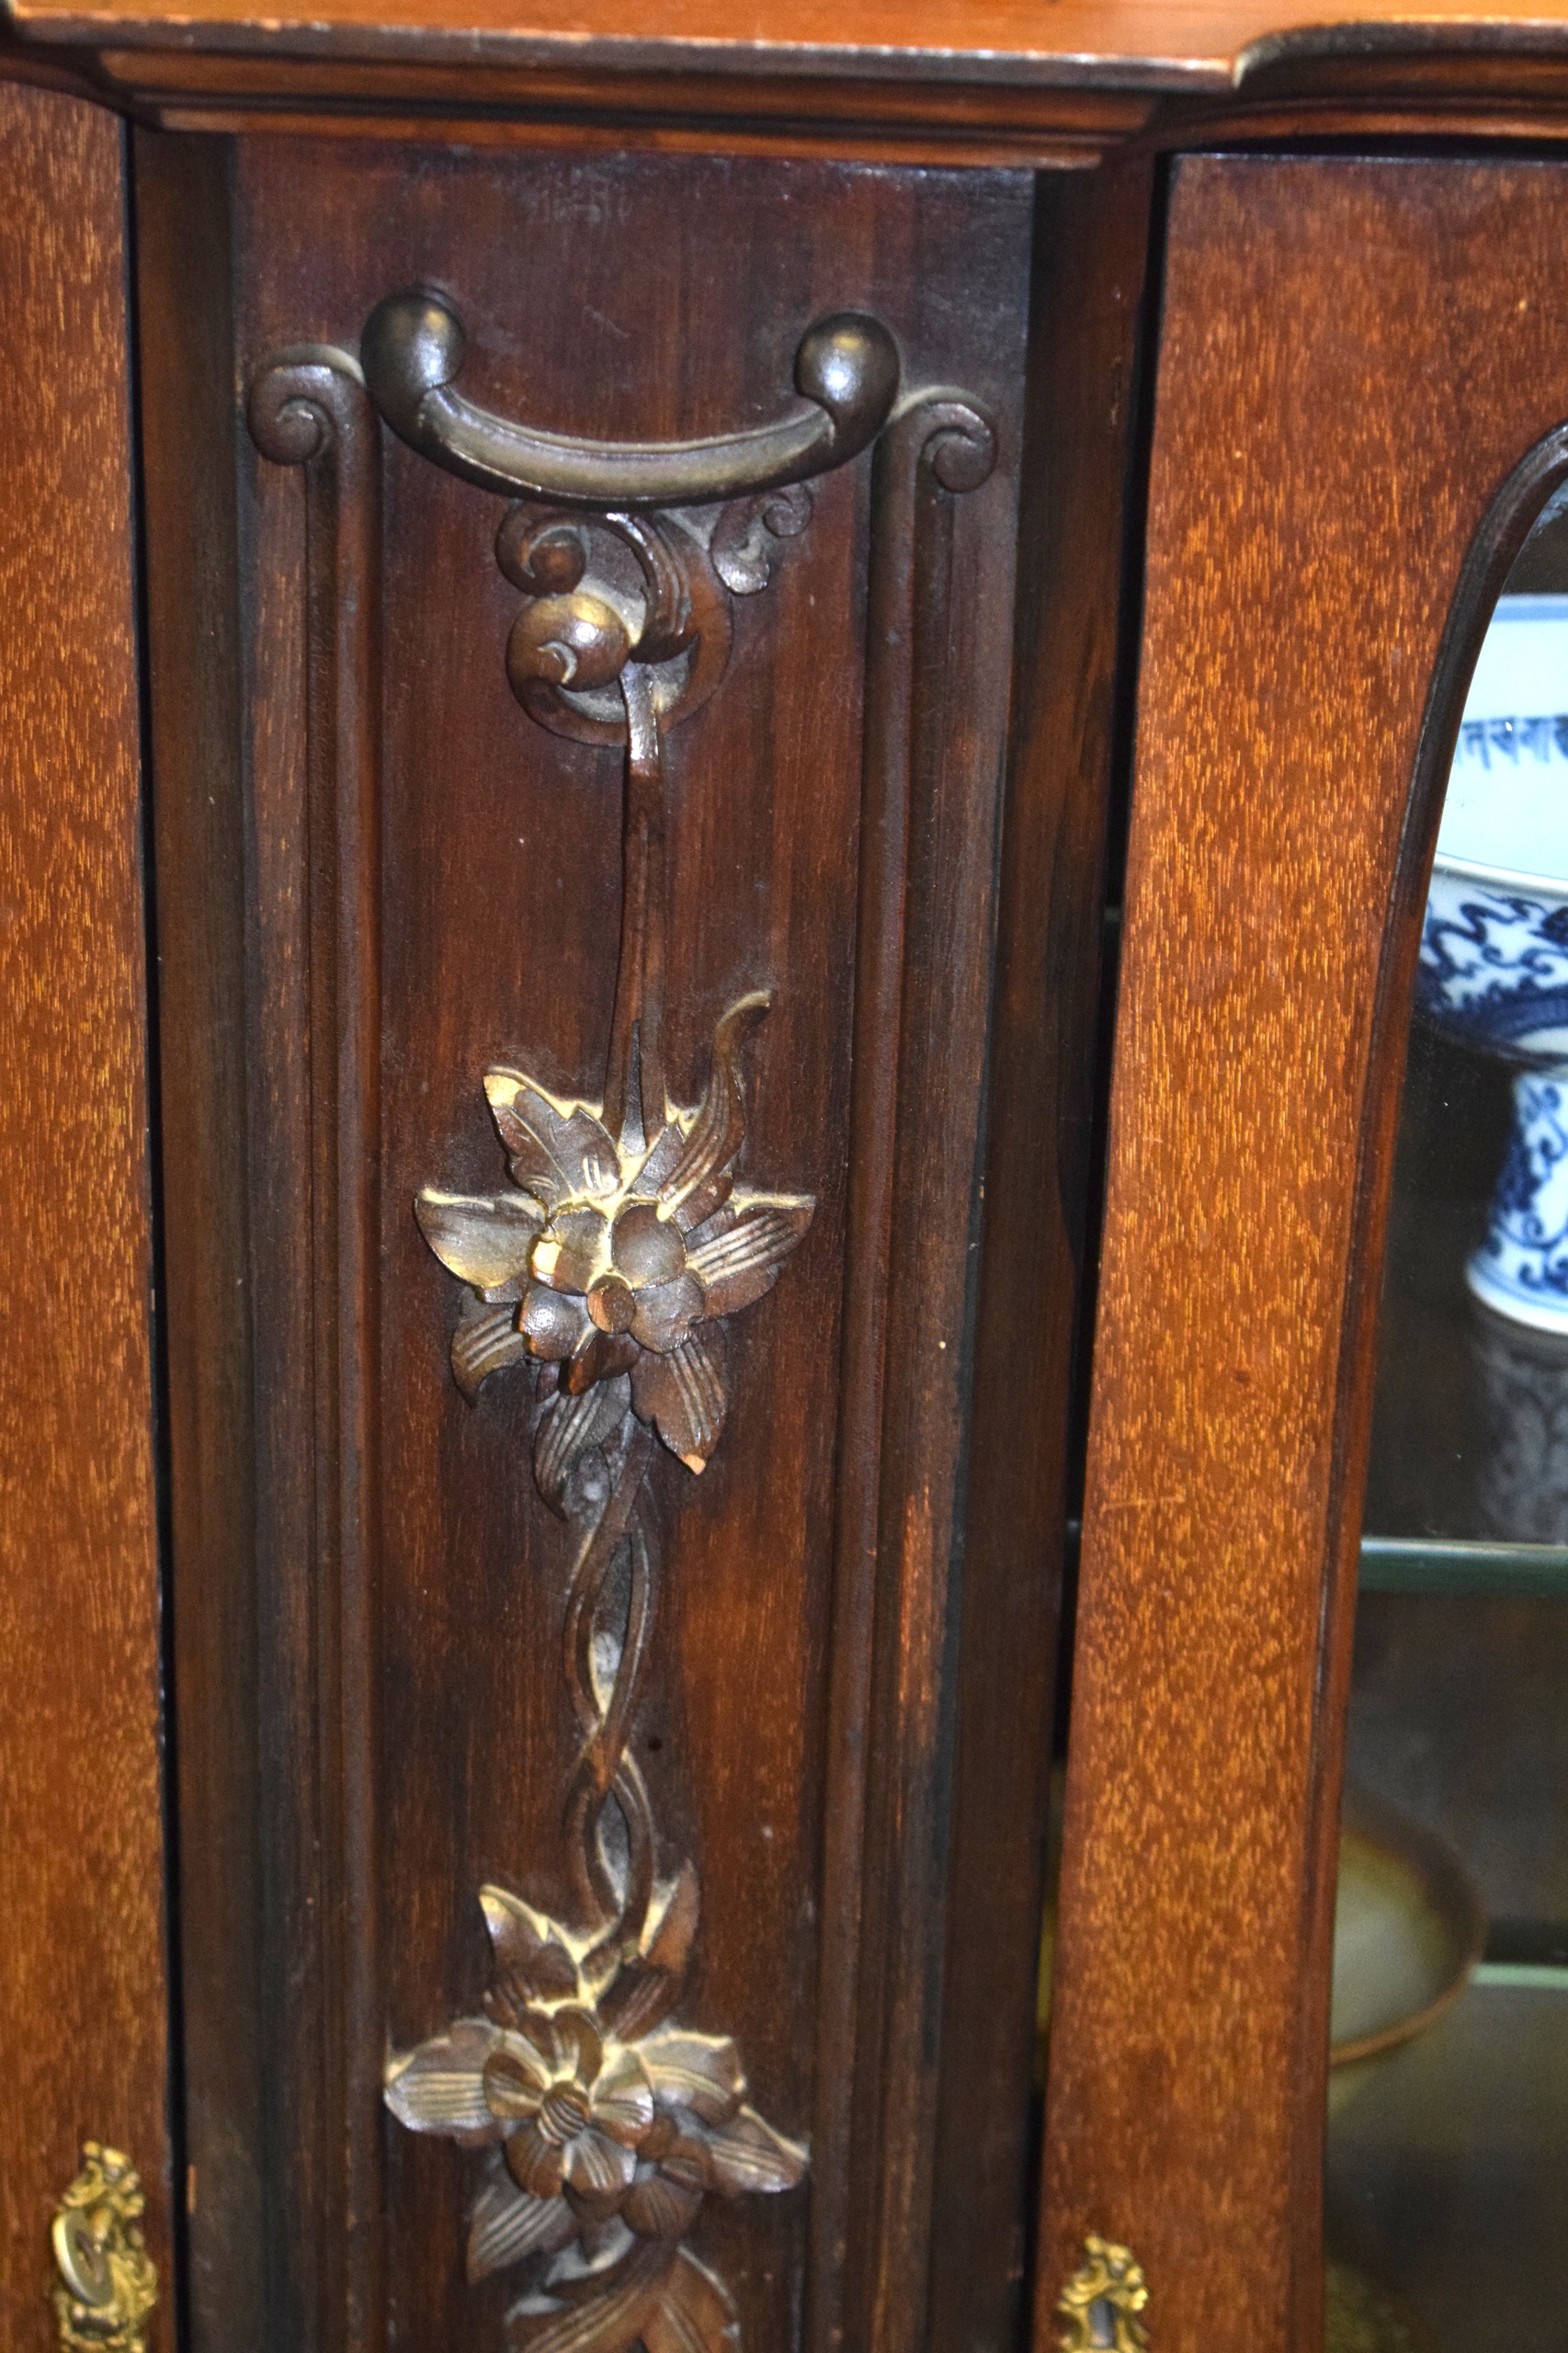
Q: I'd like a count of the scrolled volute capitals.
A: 2